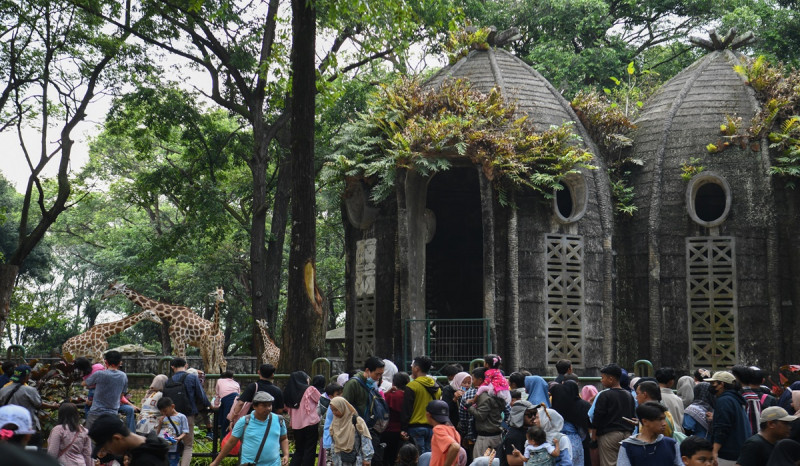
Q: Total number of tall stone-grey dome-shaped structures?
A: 2